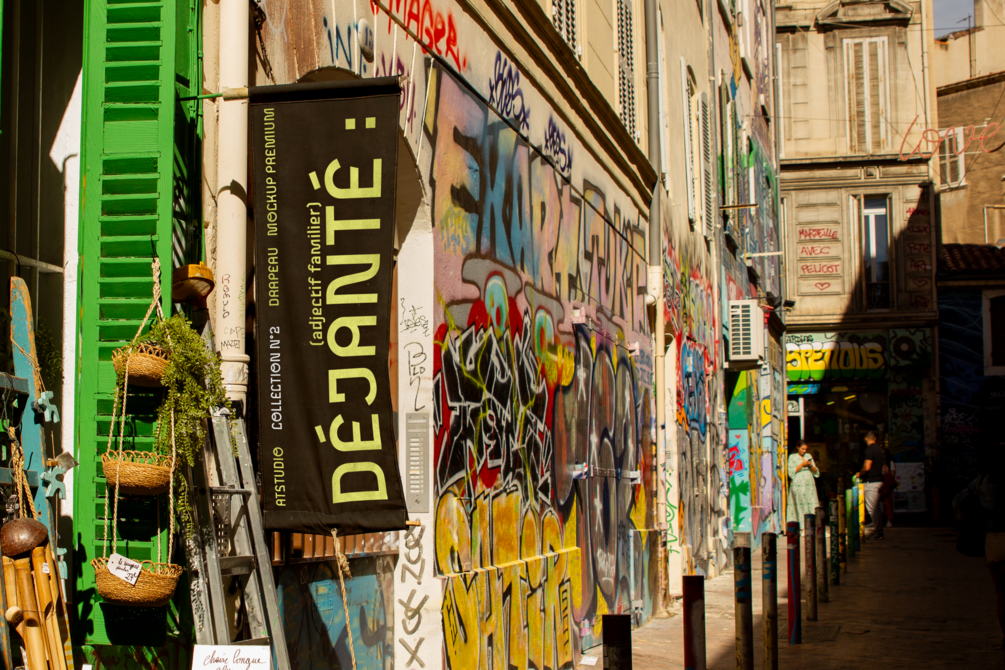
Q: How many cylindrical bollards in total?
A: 12